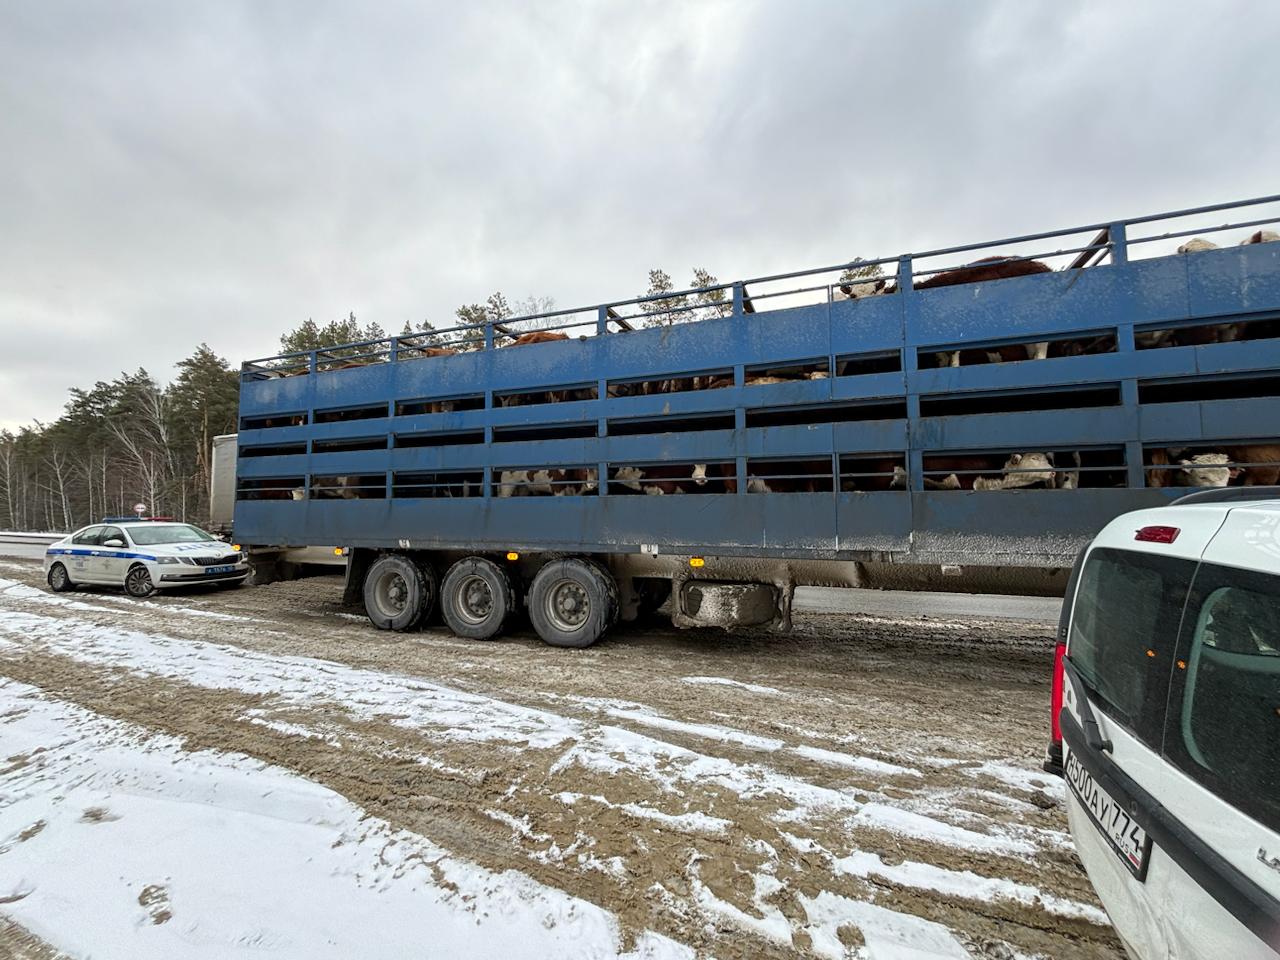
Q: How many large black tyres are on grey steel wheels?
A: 3